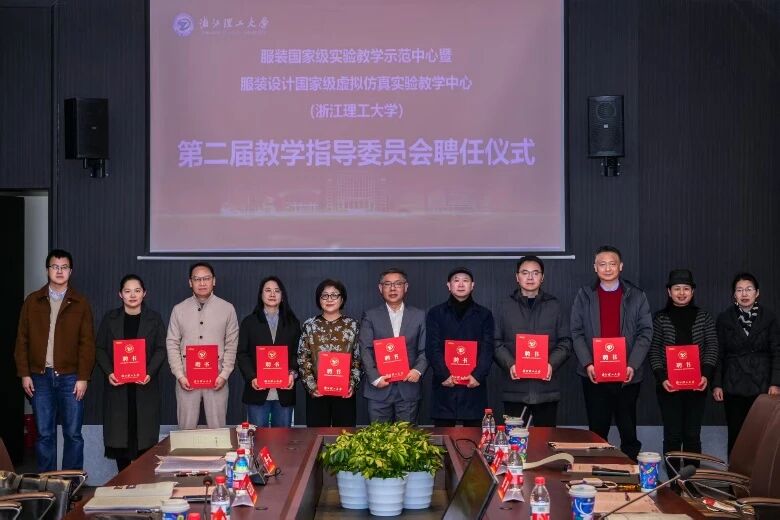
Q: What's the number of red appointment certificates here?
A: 9